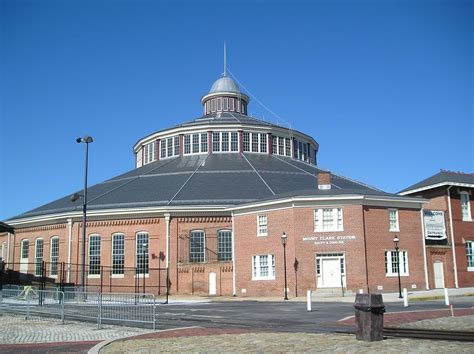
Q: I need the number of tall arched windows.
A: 8